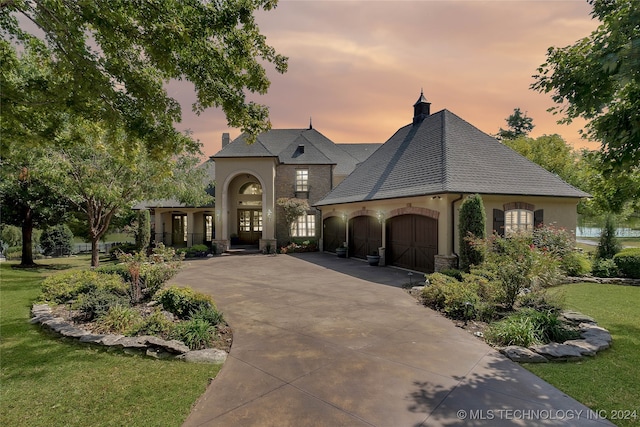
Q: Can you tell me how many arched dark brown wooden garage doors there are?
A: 3